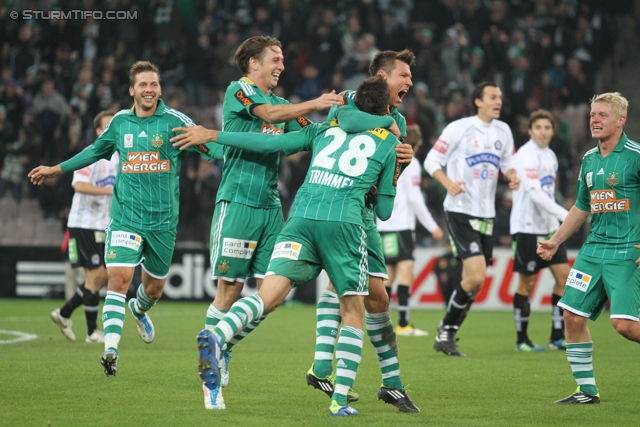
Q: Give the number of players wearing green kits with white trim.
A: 5